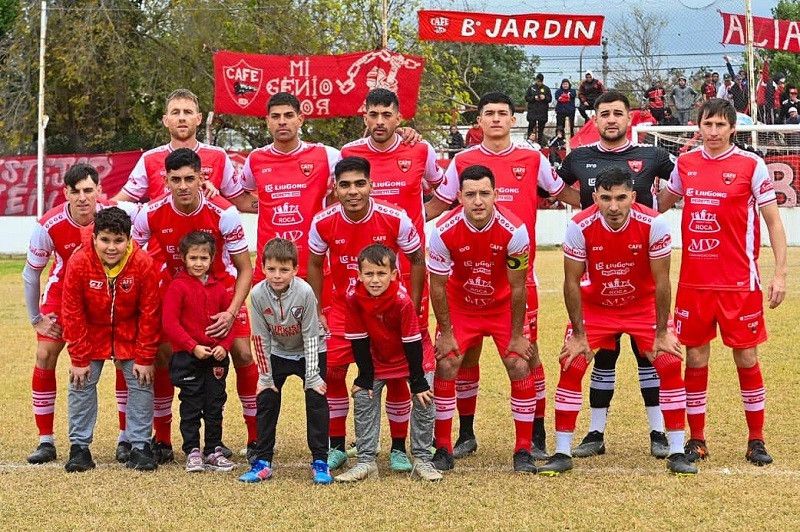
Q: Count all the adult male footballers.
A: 11